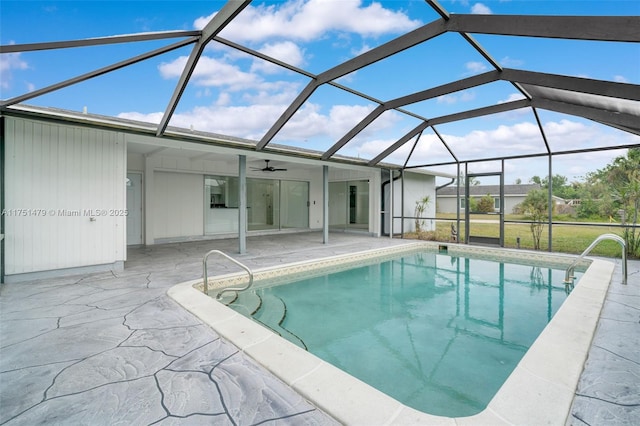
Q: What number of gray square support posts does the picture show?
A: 2